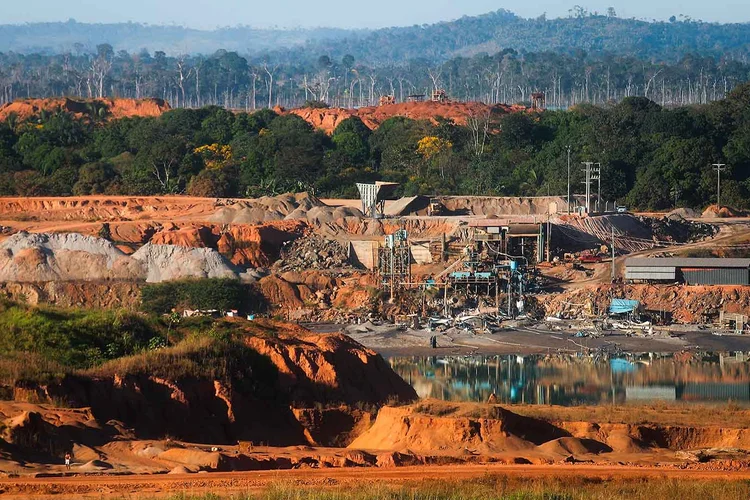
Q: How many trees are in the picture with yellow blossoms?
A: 2